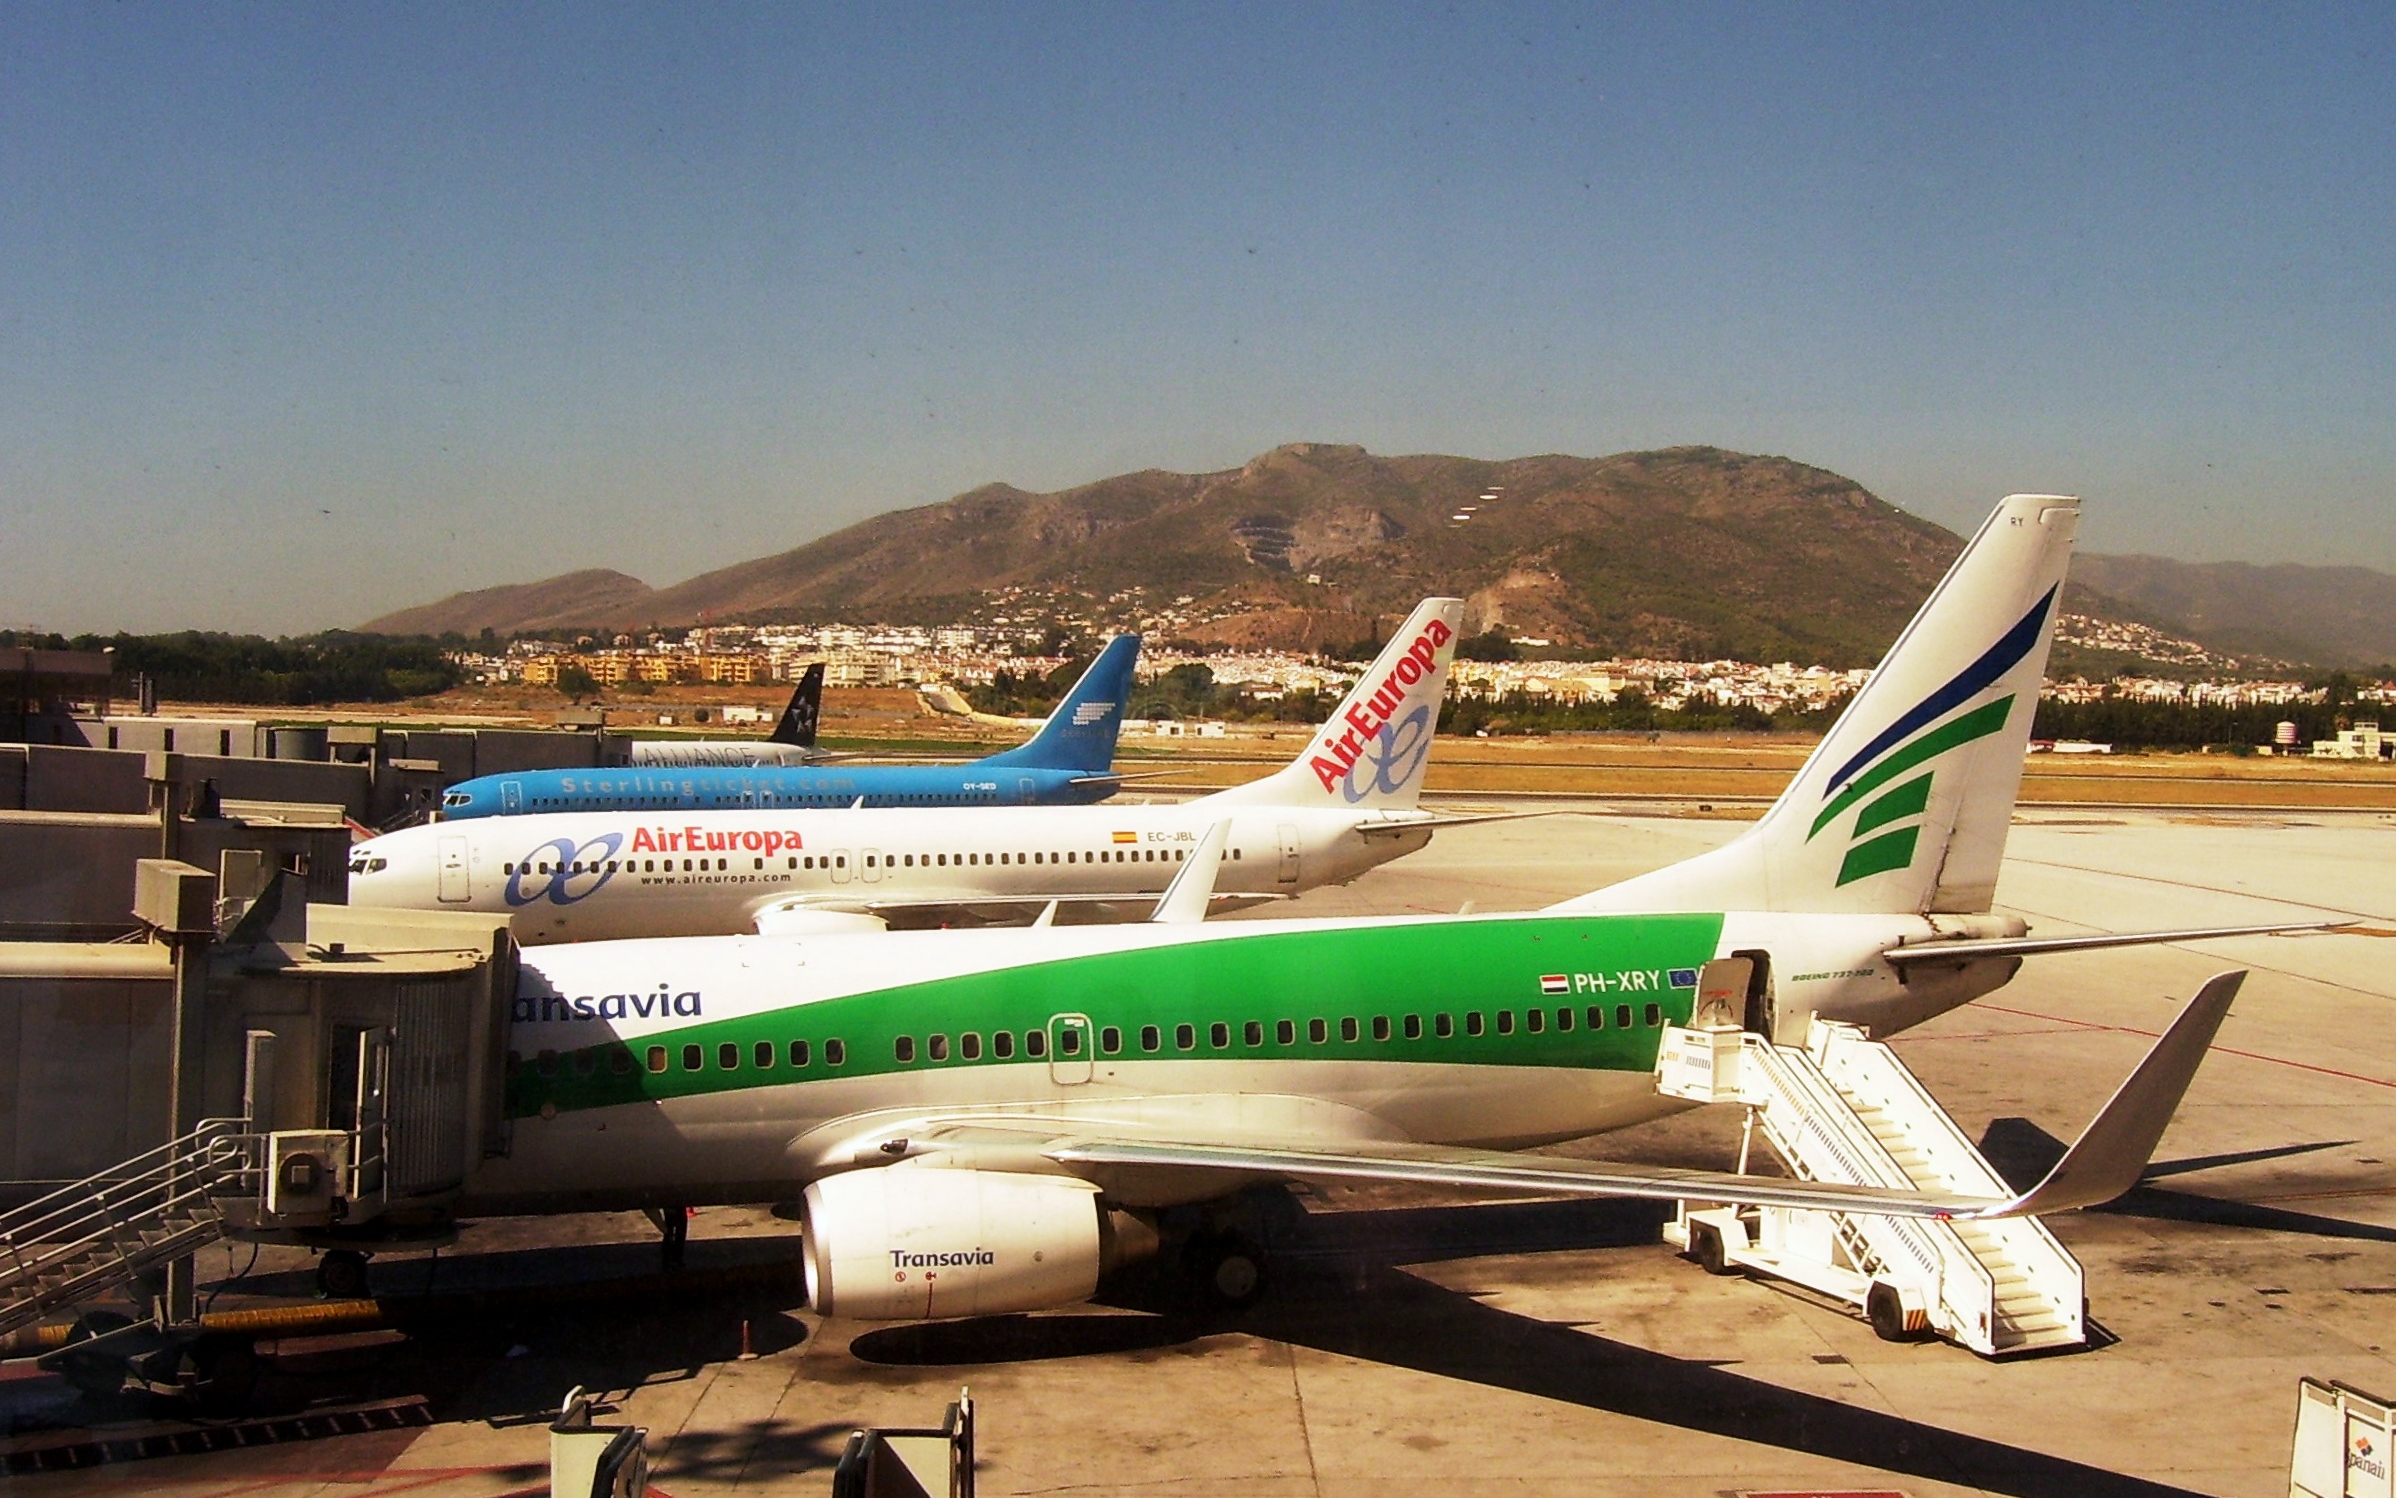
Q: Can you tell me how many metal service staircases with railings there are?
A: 2